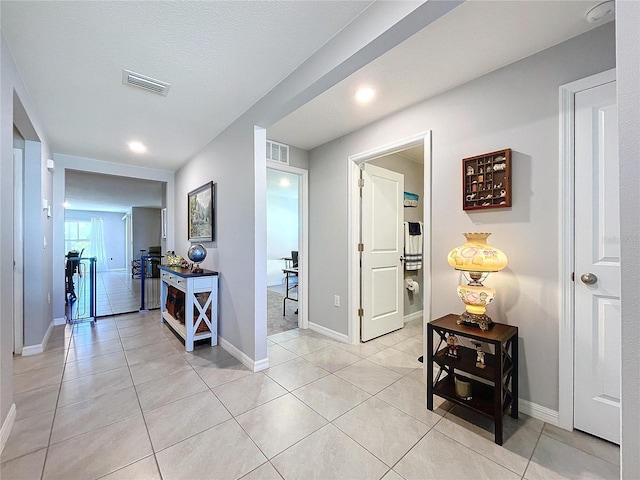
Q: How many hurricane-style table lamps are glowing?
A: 1